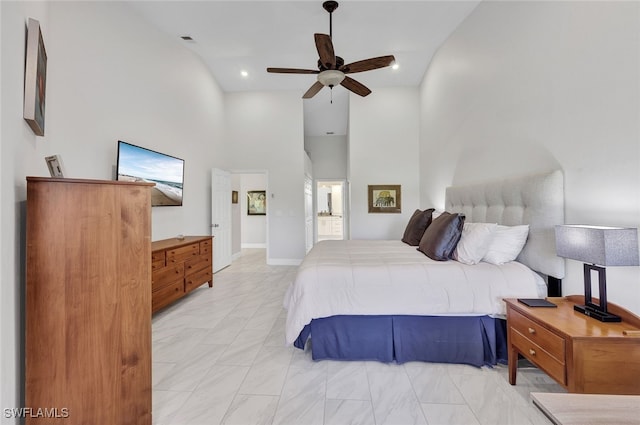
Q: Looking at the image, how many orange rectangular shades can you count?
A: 0